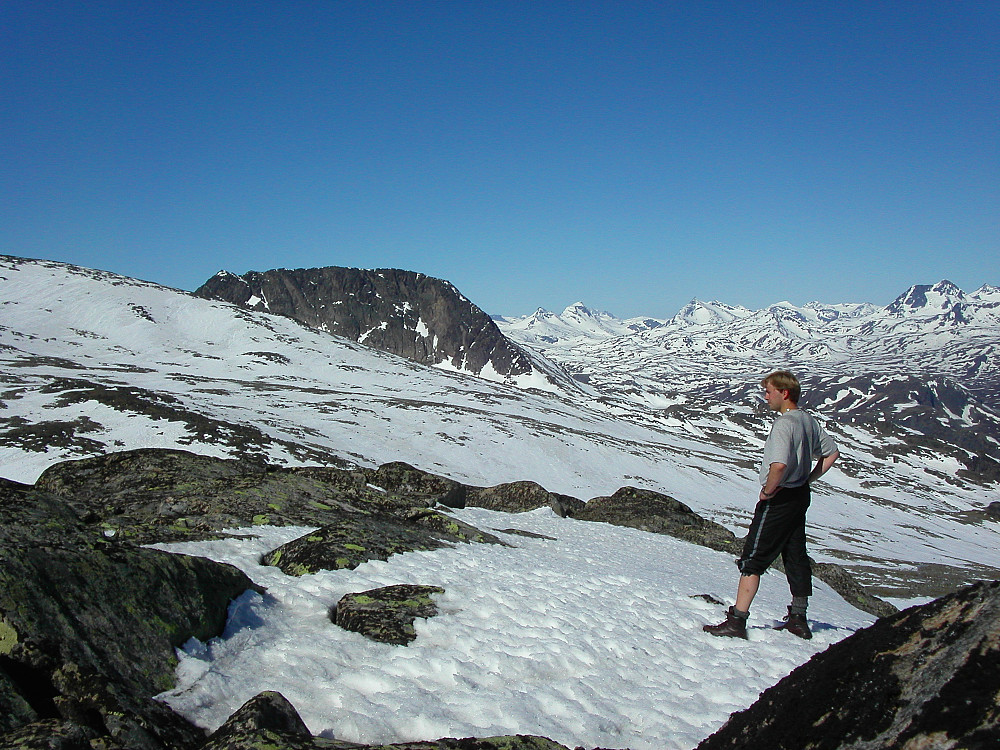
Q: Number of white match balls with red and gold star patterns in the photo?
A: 0